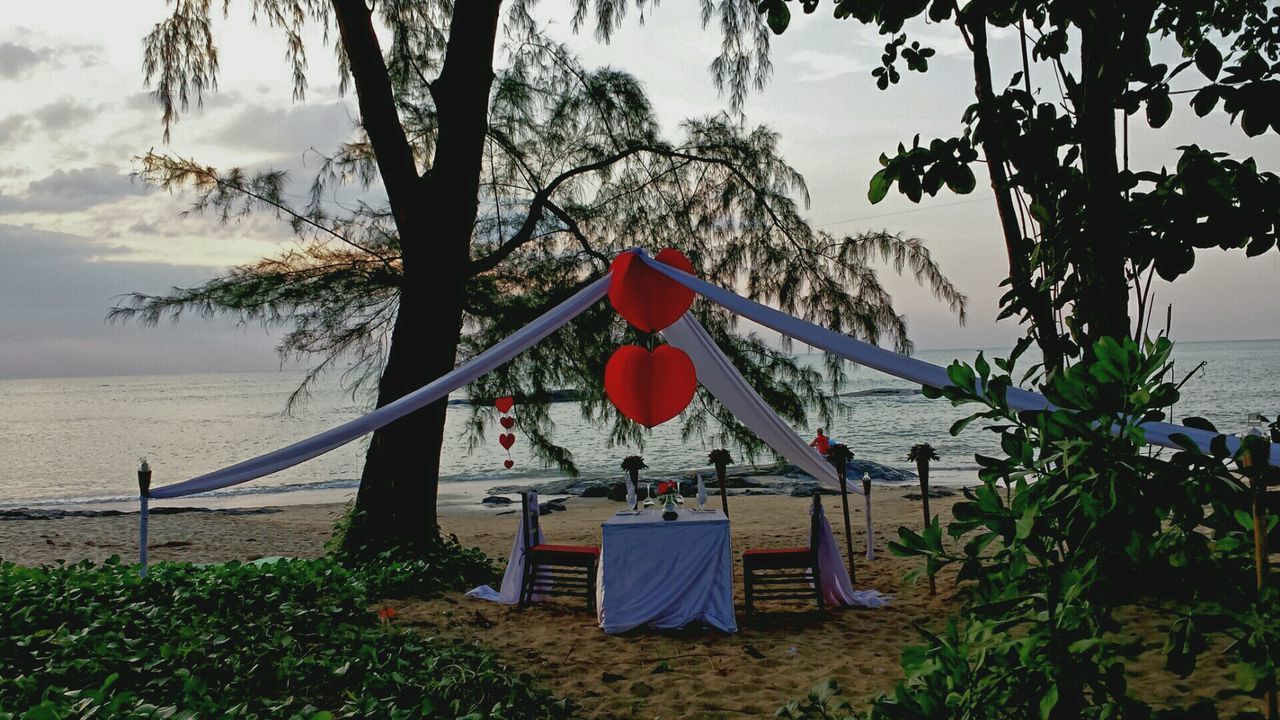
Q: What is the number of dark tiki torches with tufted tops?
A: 4